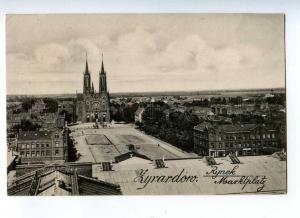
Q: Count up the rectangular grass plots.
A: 4